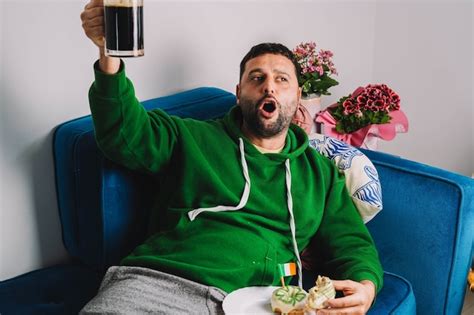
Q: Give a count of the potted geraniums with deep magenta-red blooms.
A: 1